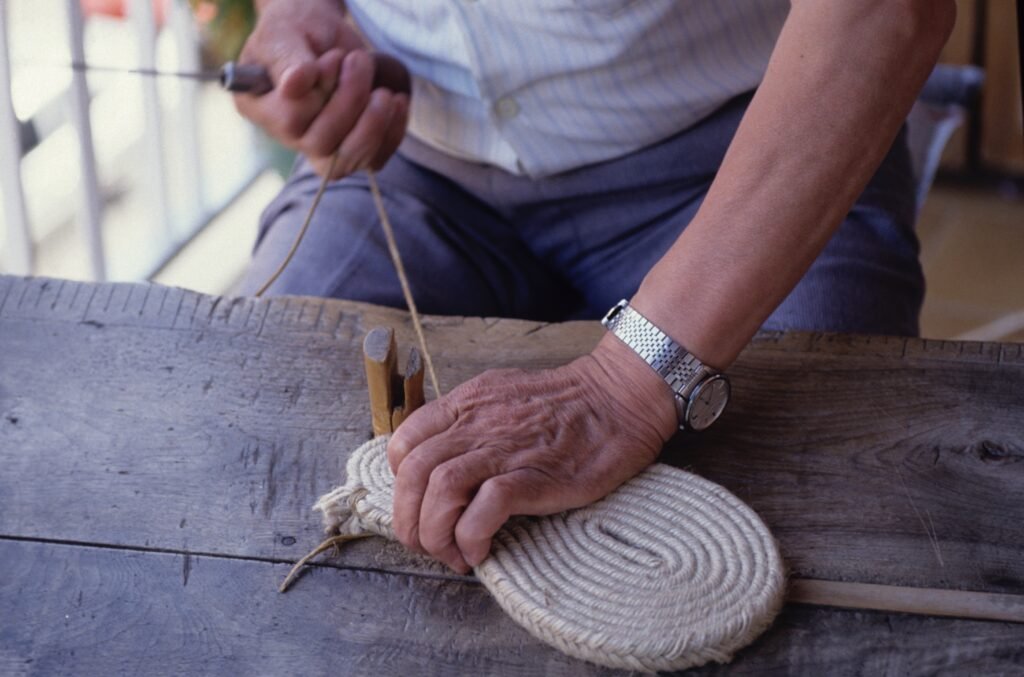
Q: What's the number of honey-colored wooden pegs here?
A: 2